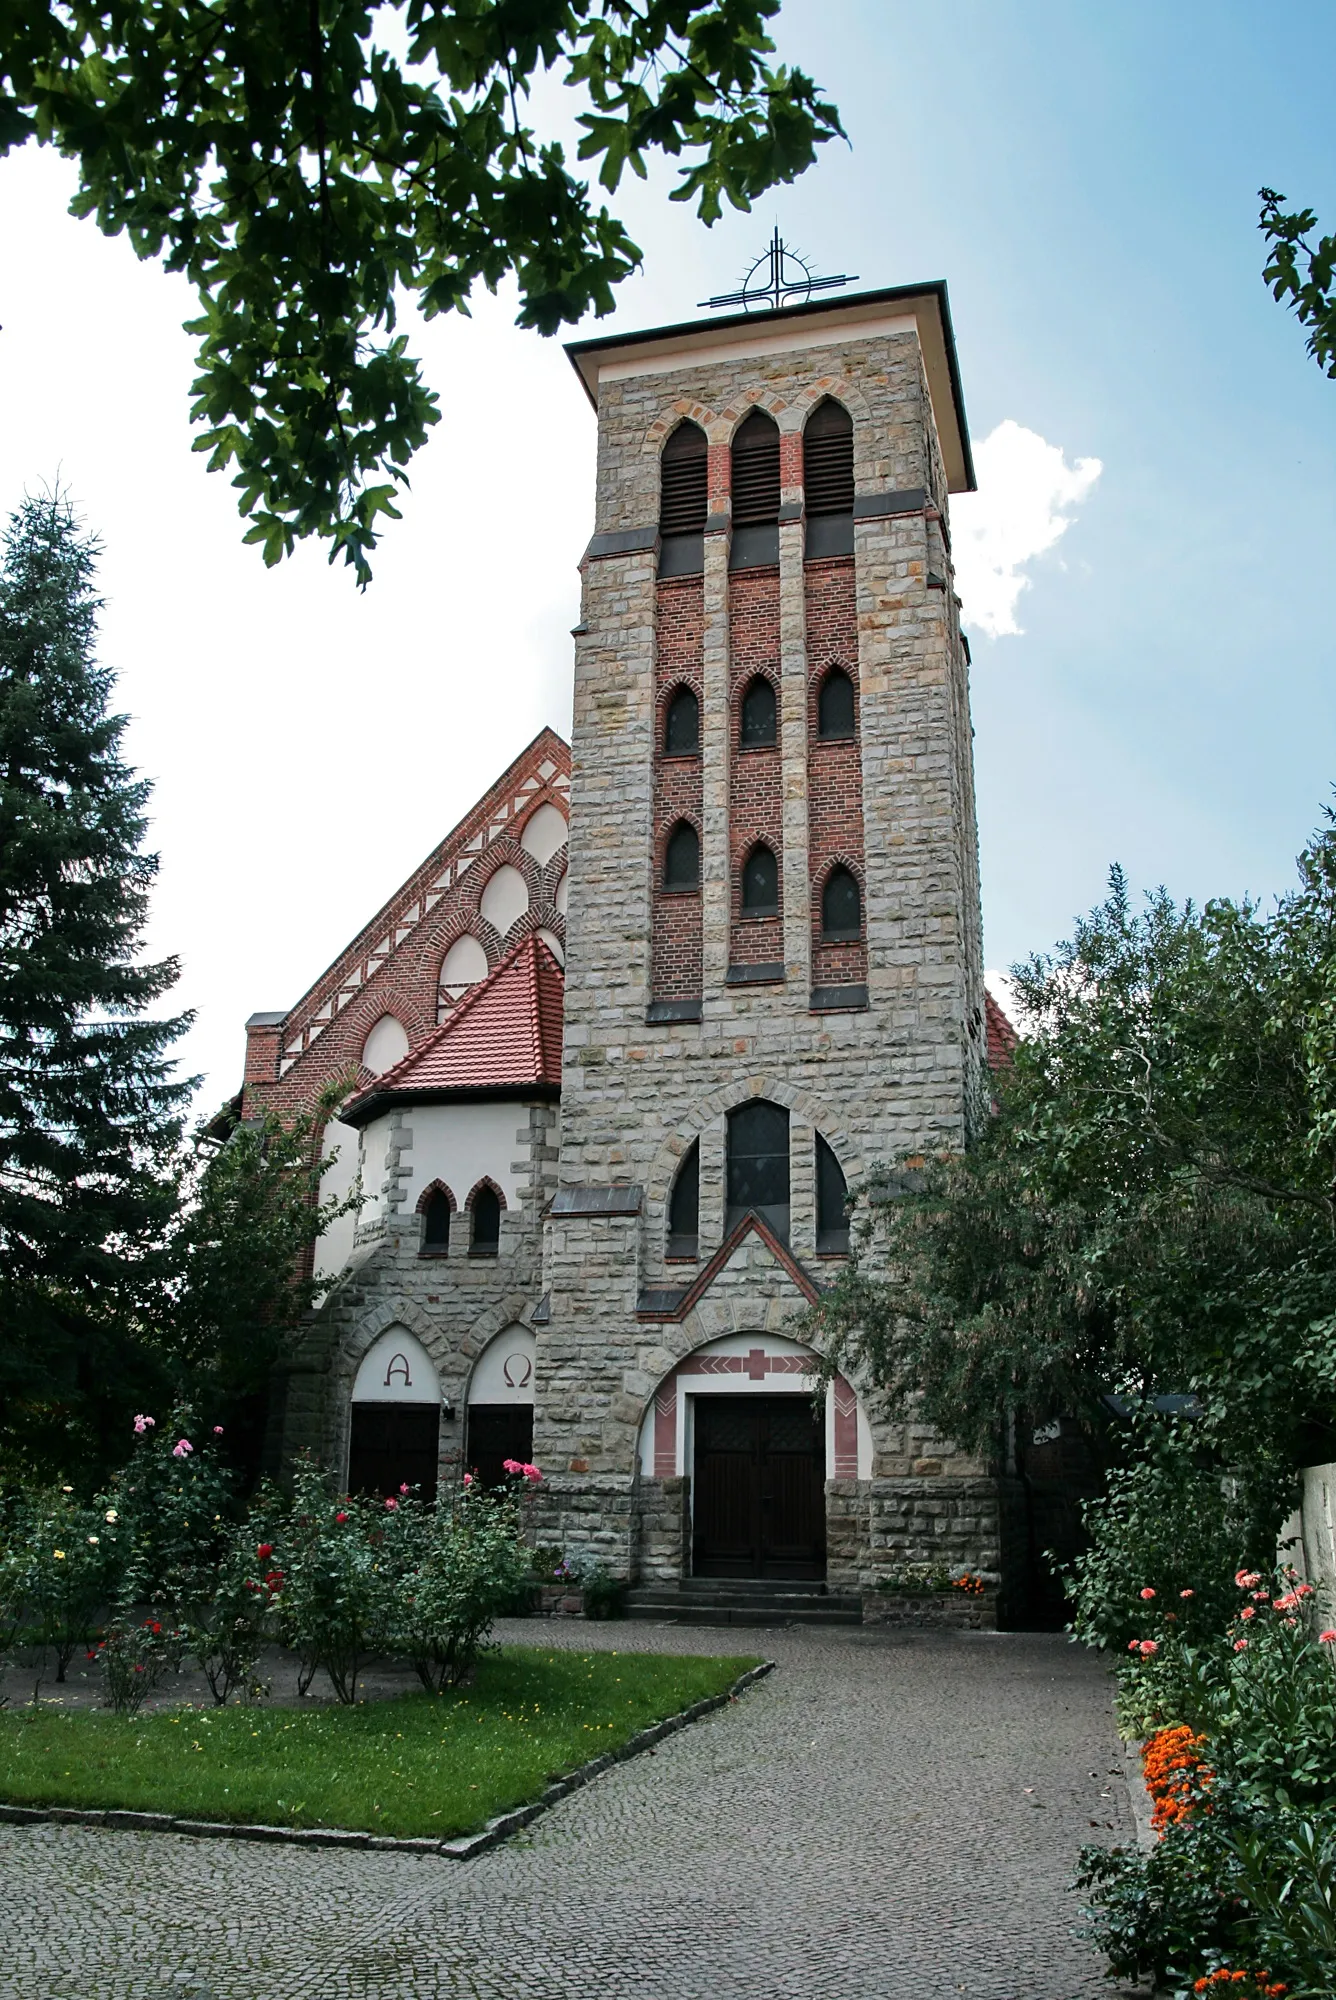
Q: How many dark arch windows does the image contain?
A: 14